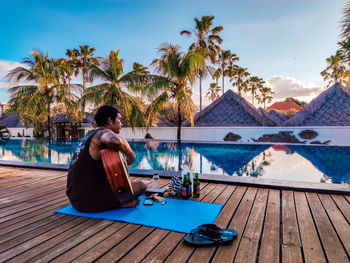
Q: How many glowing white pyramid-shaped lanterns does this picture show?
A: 0